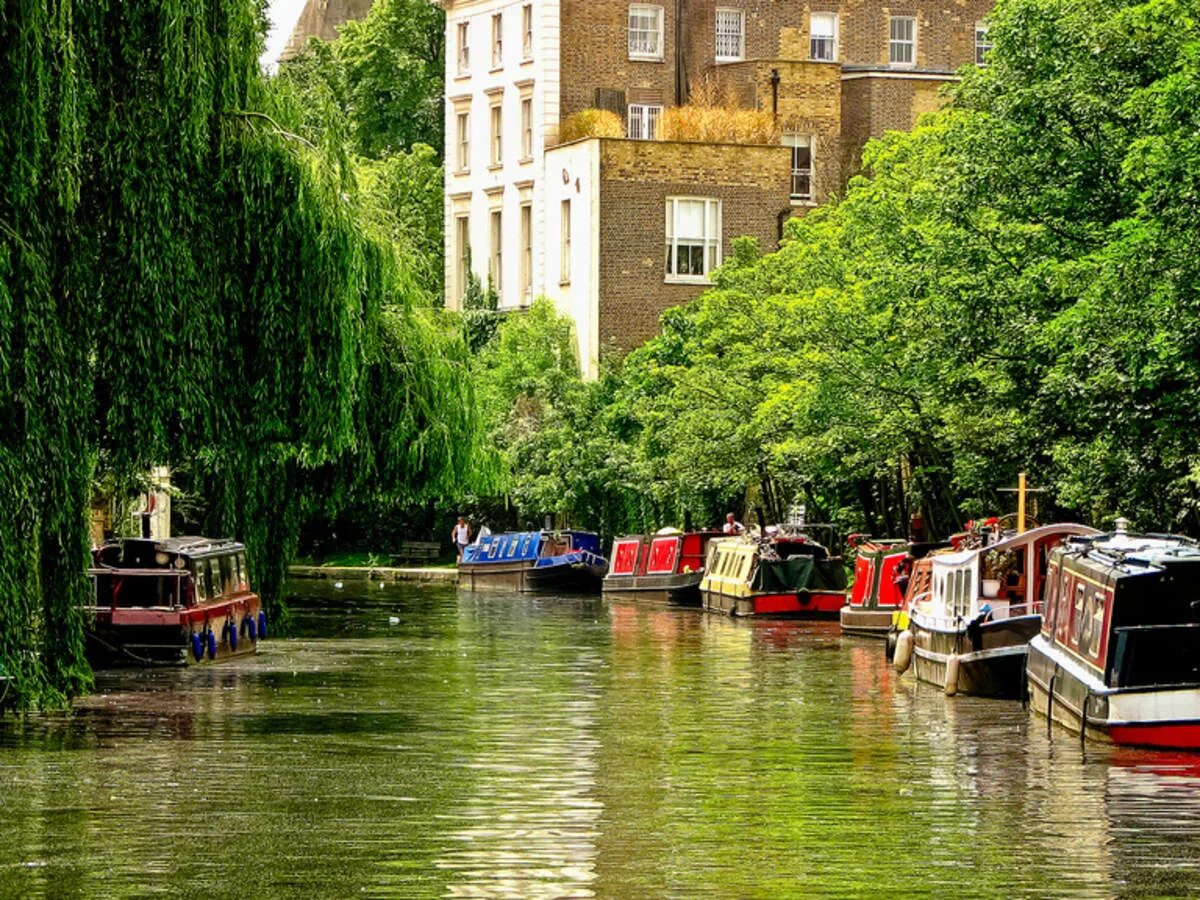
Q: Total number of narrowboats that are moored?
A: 8